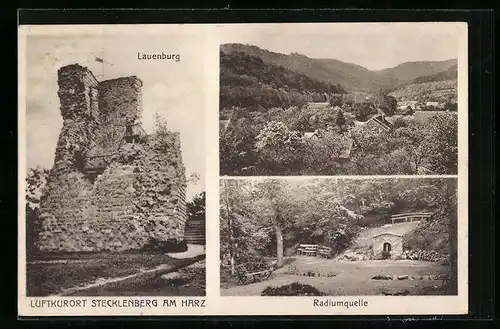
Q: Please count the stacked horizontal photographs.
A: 2